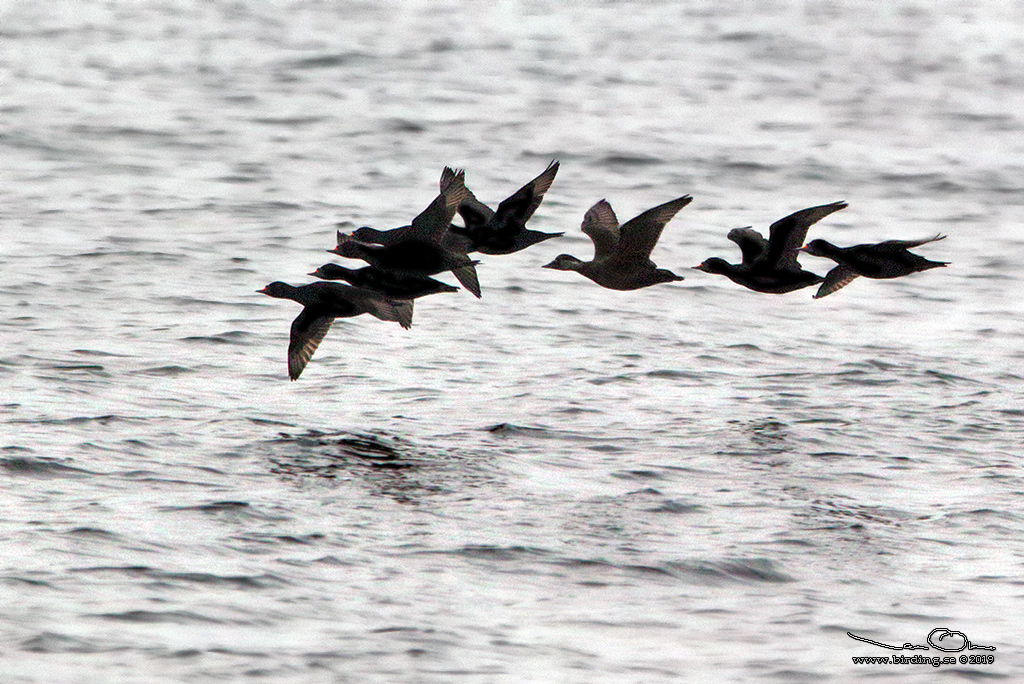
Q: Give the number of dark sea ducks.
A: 8